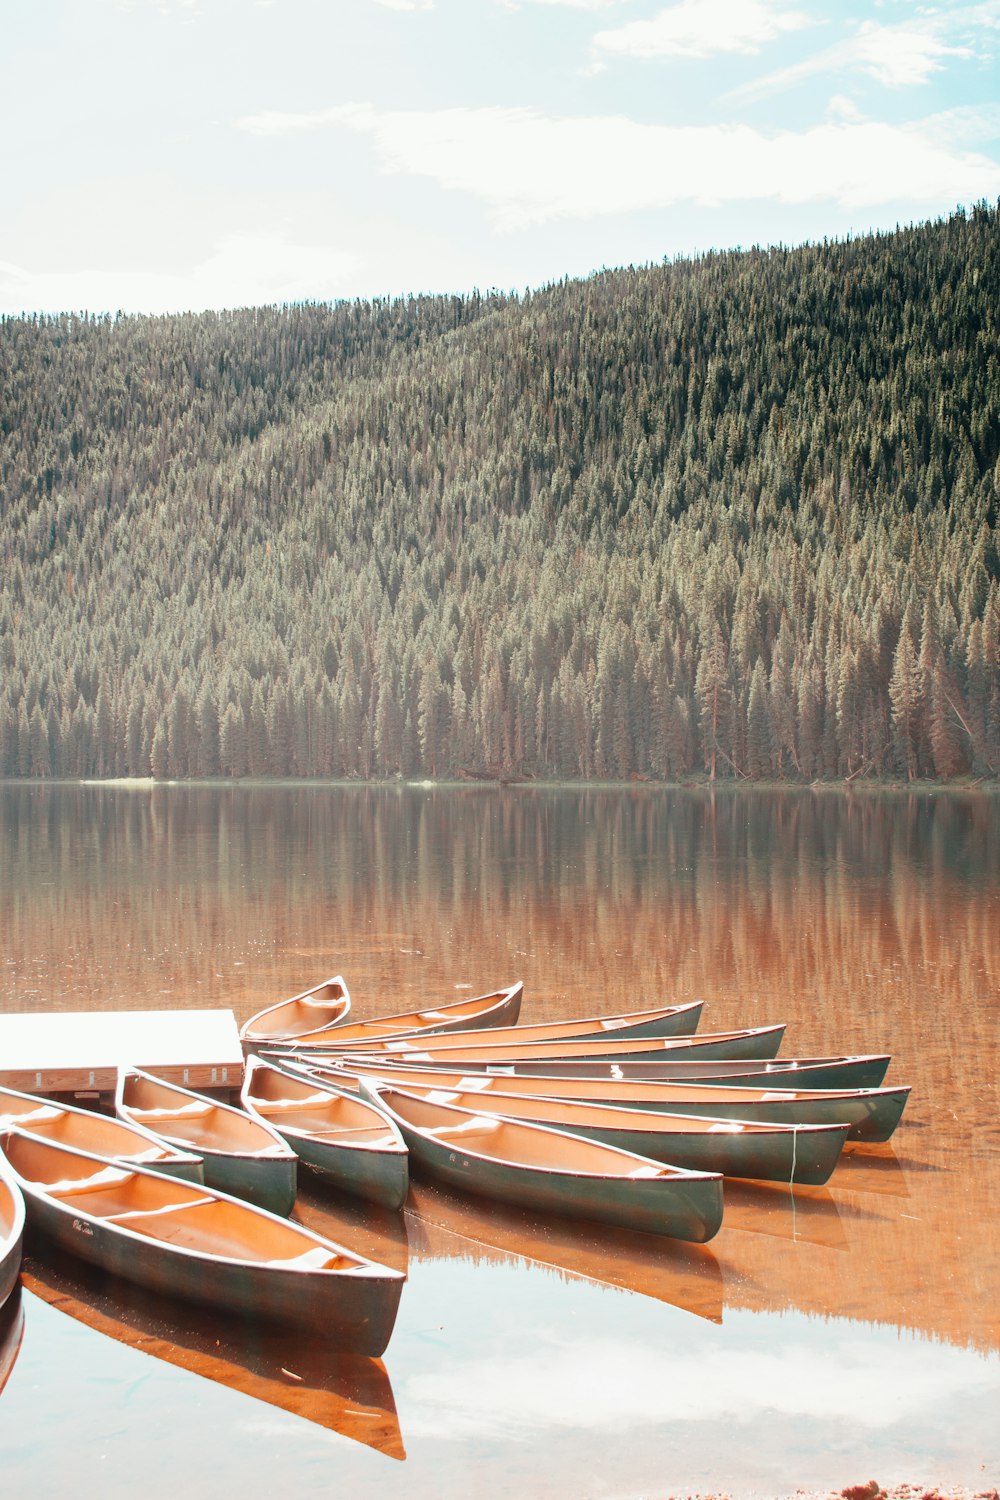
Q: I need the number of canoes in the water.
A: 13